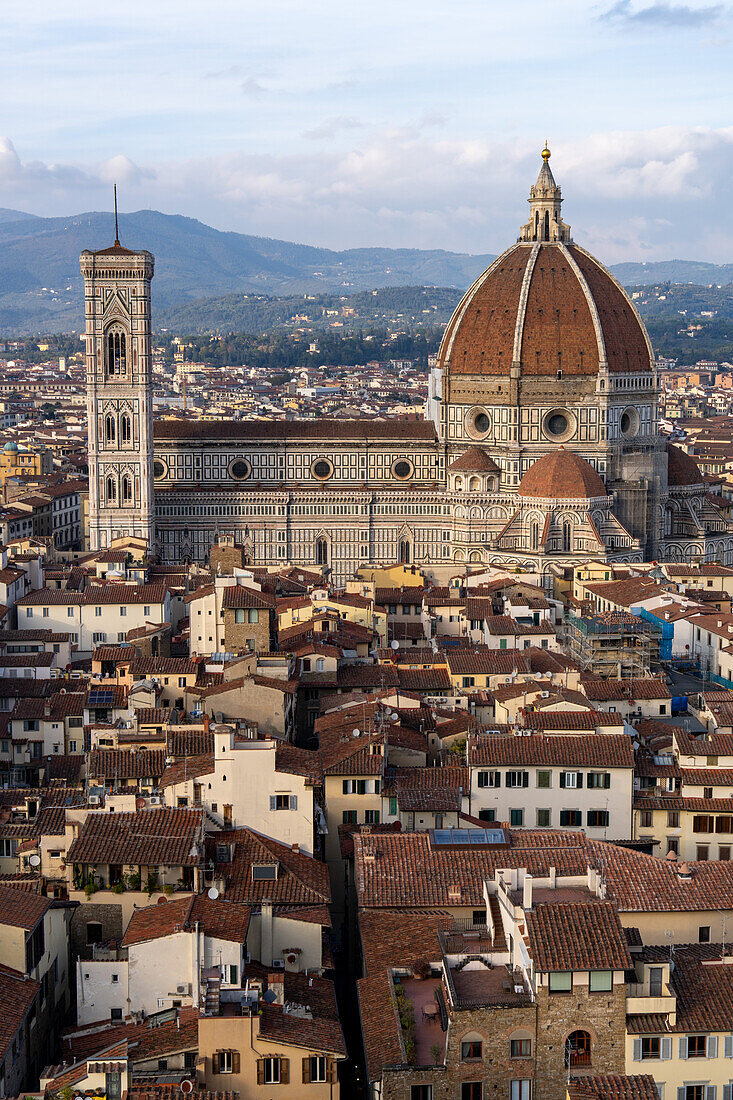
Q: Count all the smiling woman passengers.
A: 0